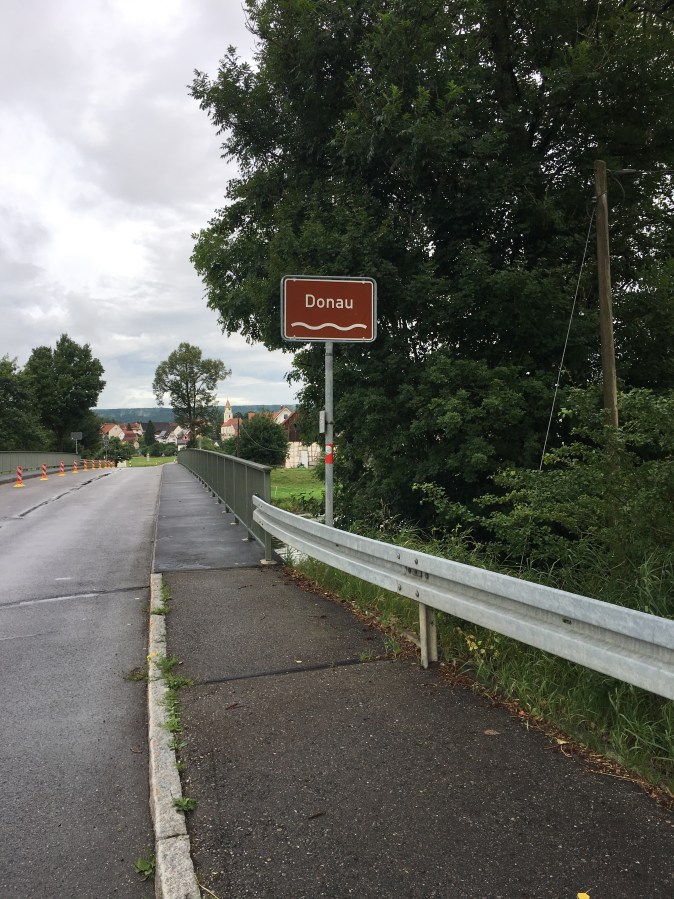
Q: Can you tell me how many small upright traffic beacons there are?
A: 10